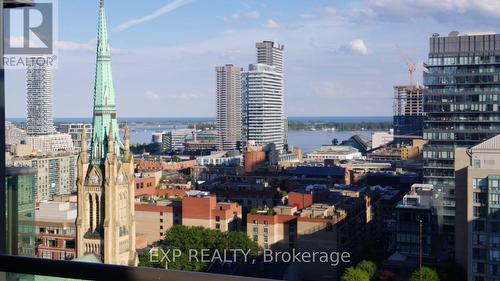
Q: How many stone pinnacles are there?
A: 3